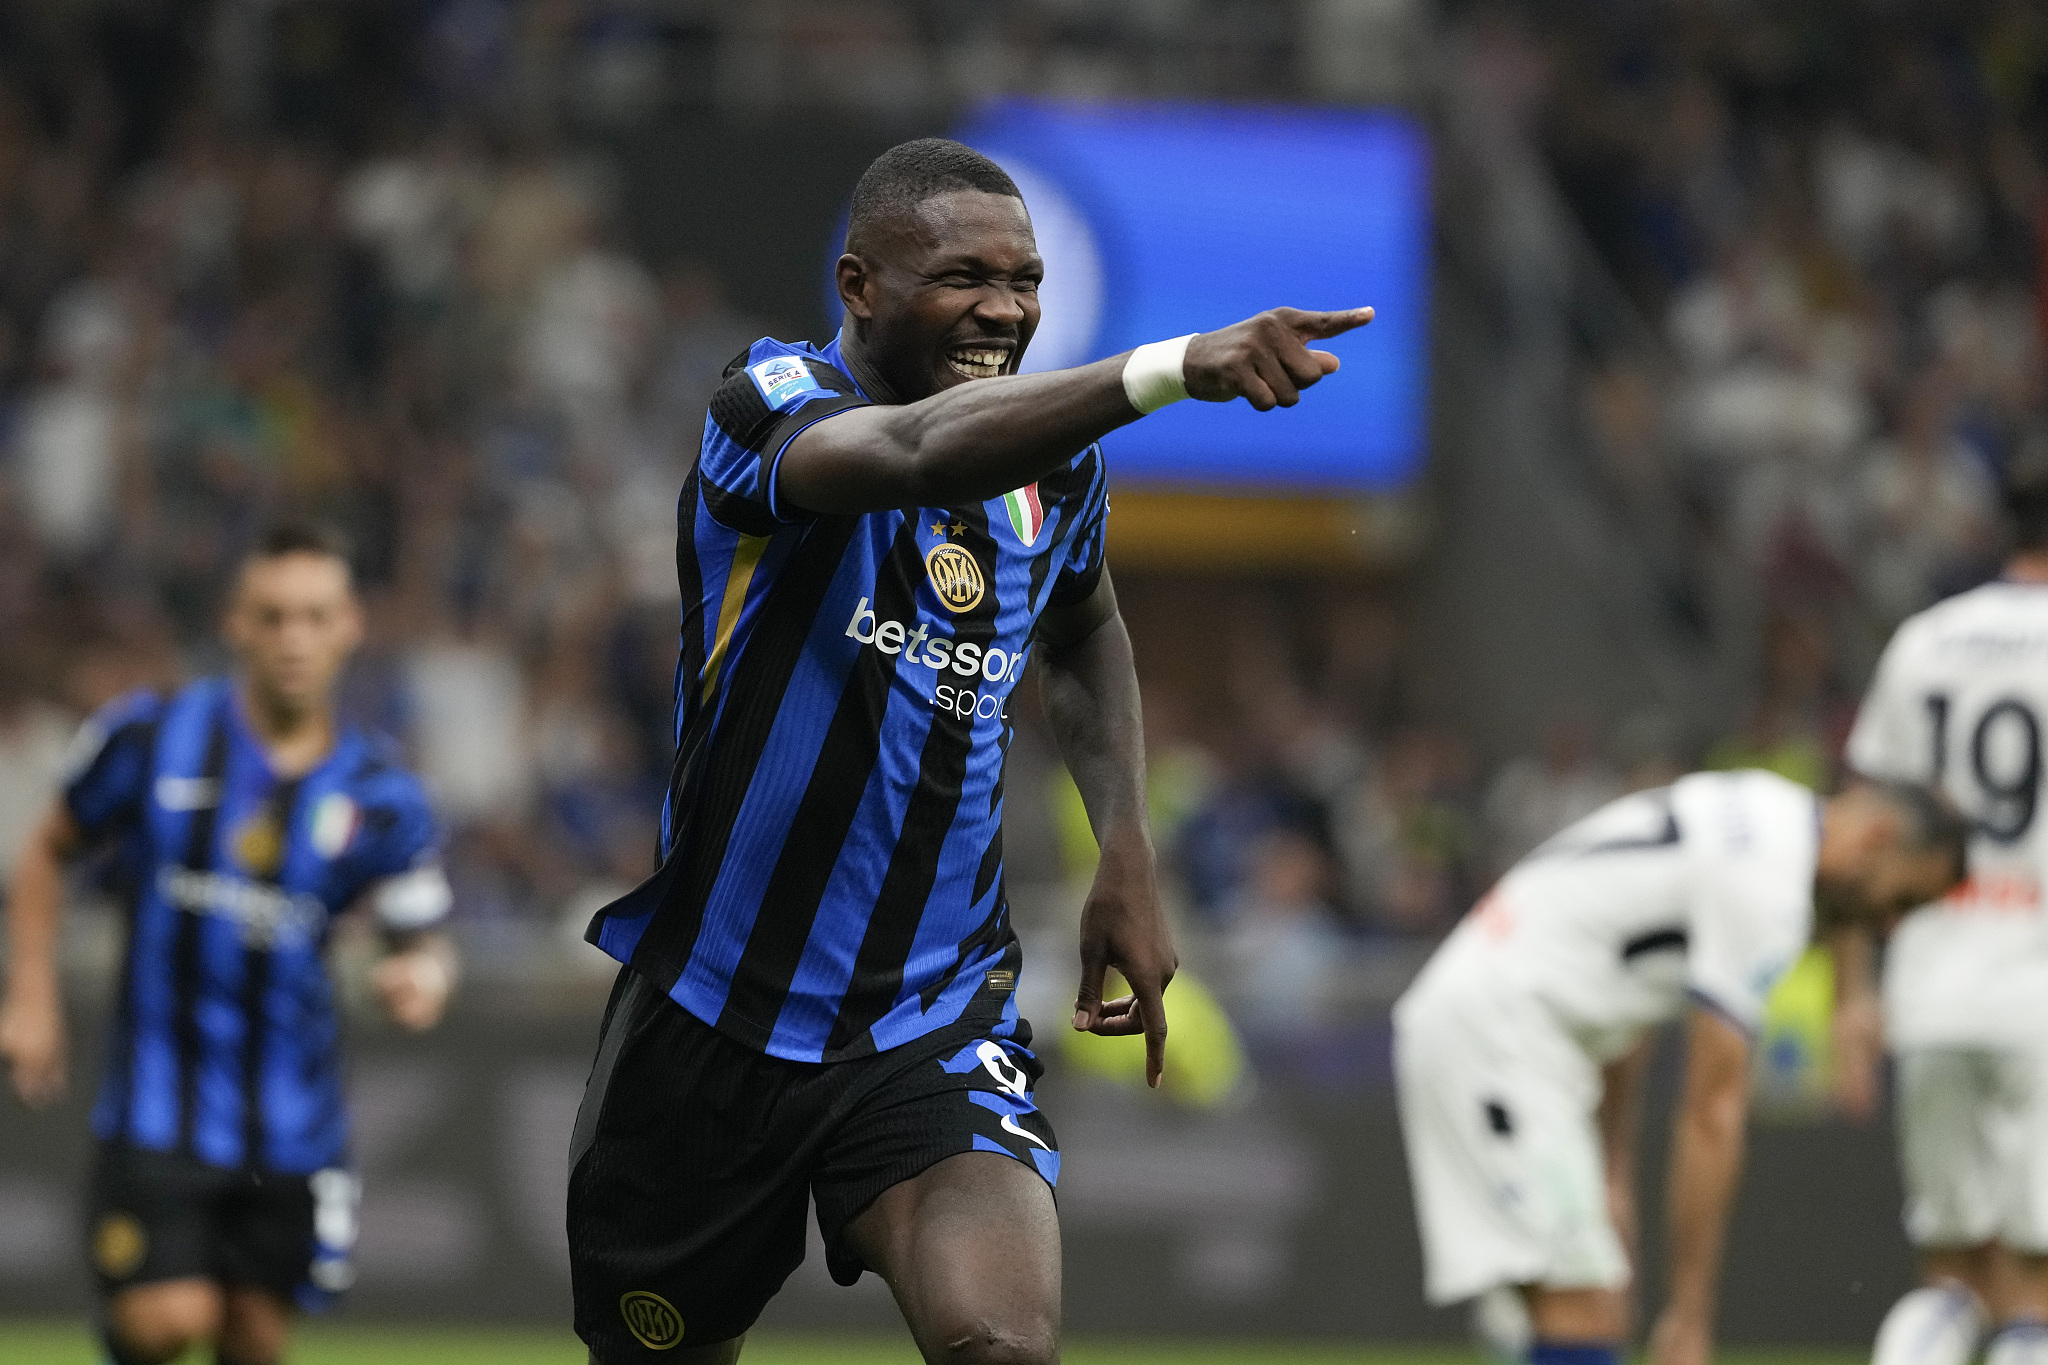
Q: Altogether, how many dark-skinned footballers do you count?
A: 1